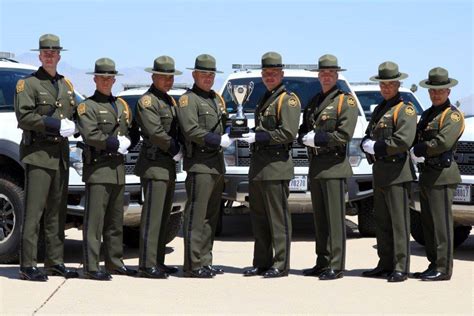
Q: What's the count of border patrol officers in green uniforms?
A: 8